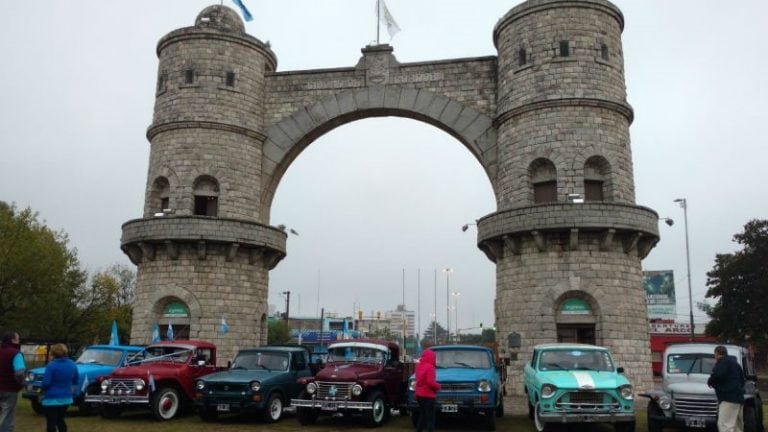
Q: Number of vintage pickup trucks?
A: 7